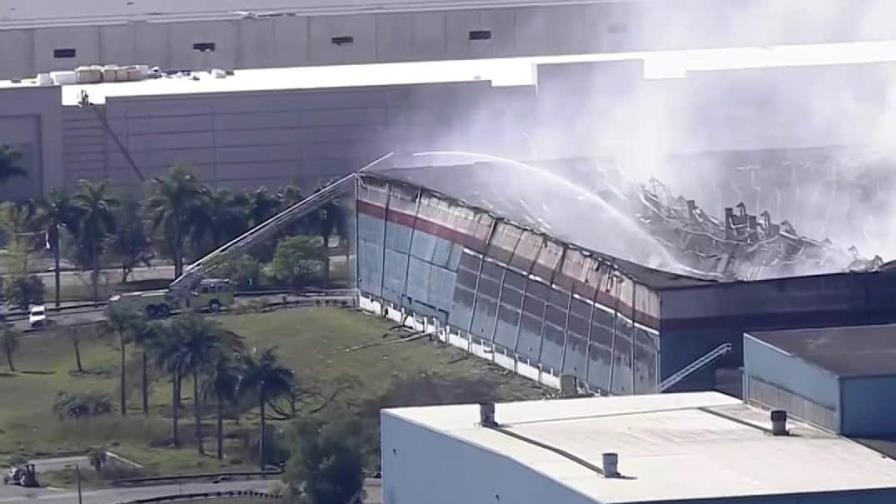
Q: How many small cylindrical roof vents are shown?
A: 3